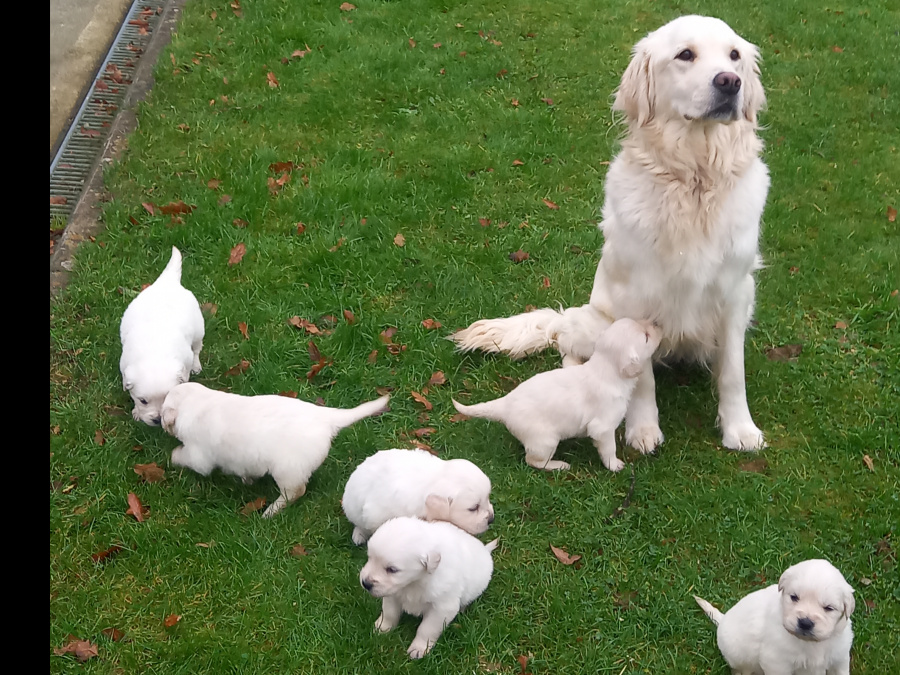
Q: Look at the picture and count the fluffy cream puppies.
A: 6